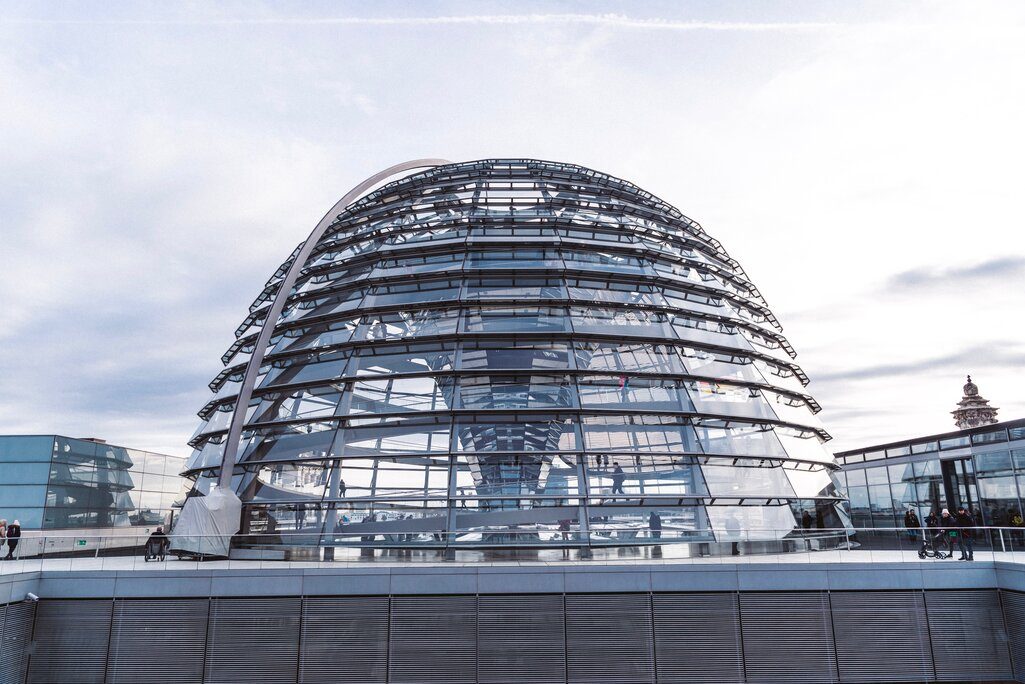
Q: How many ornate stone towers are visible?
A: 1